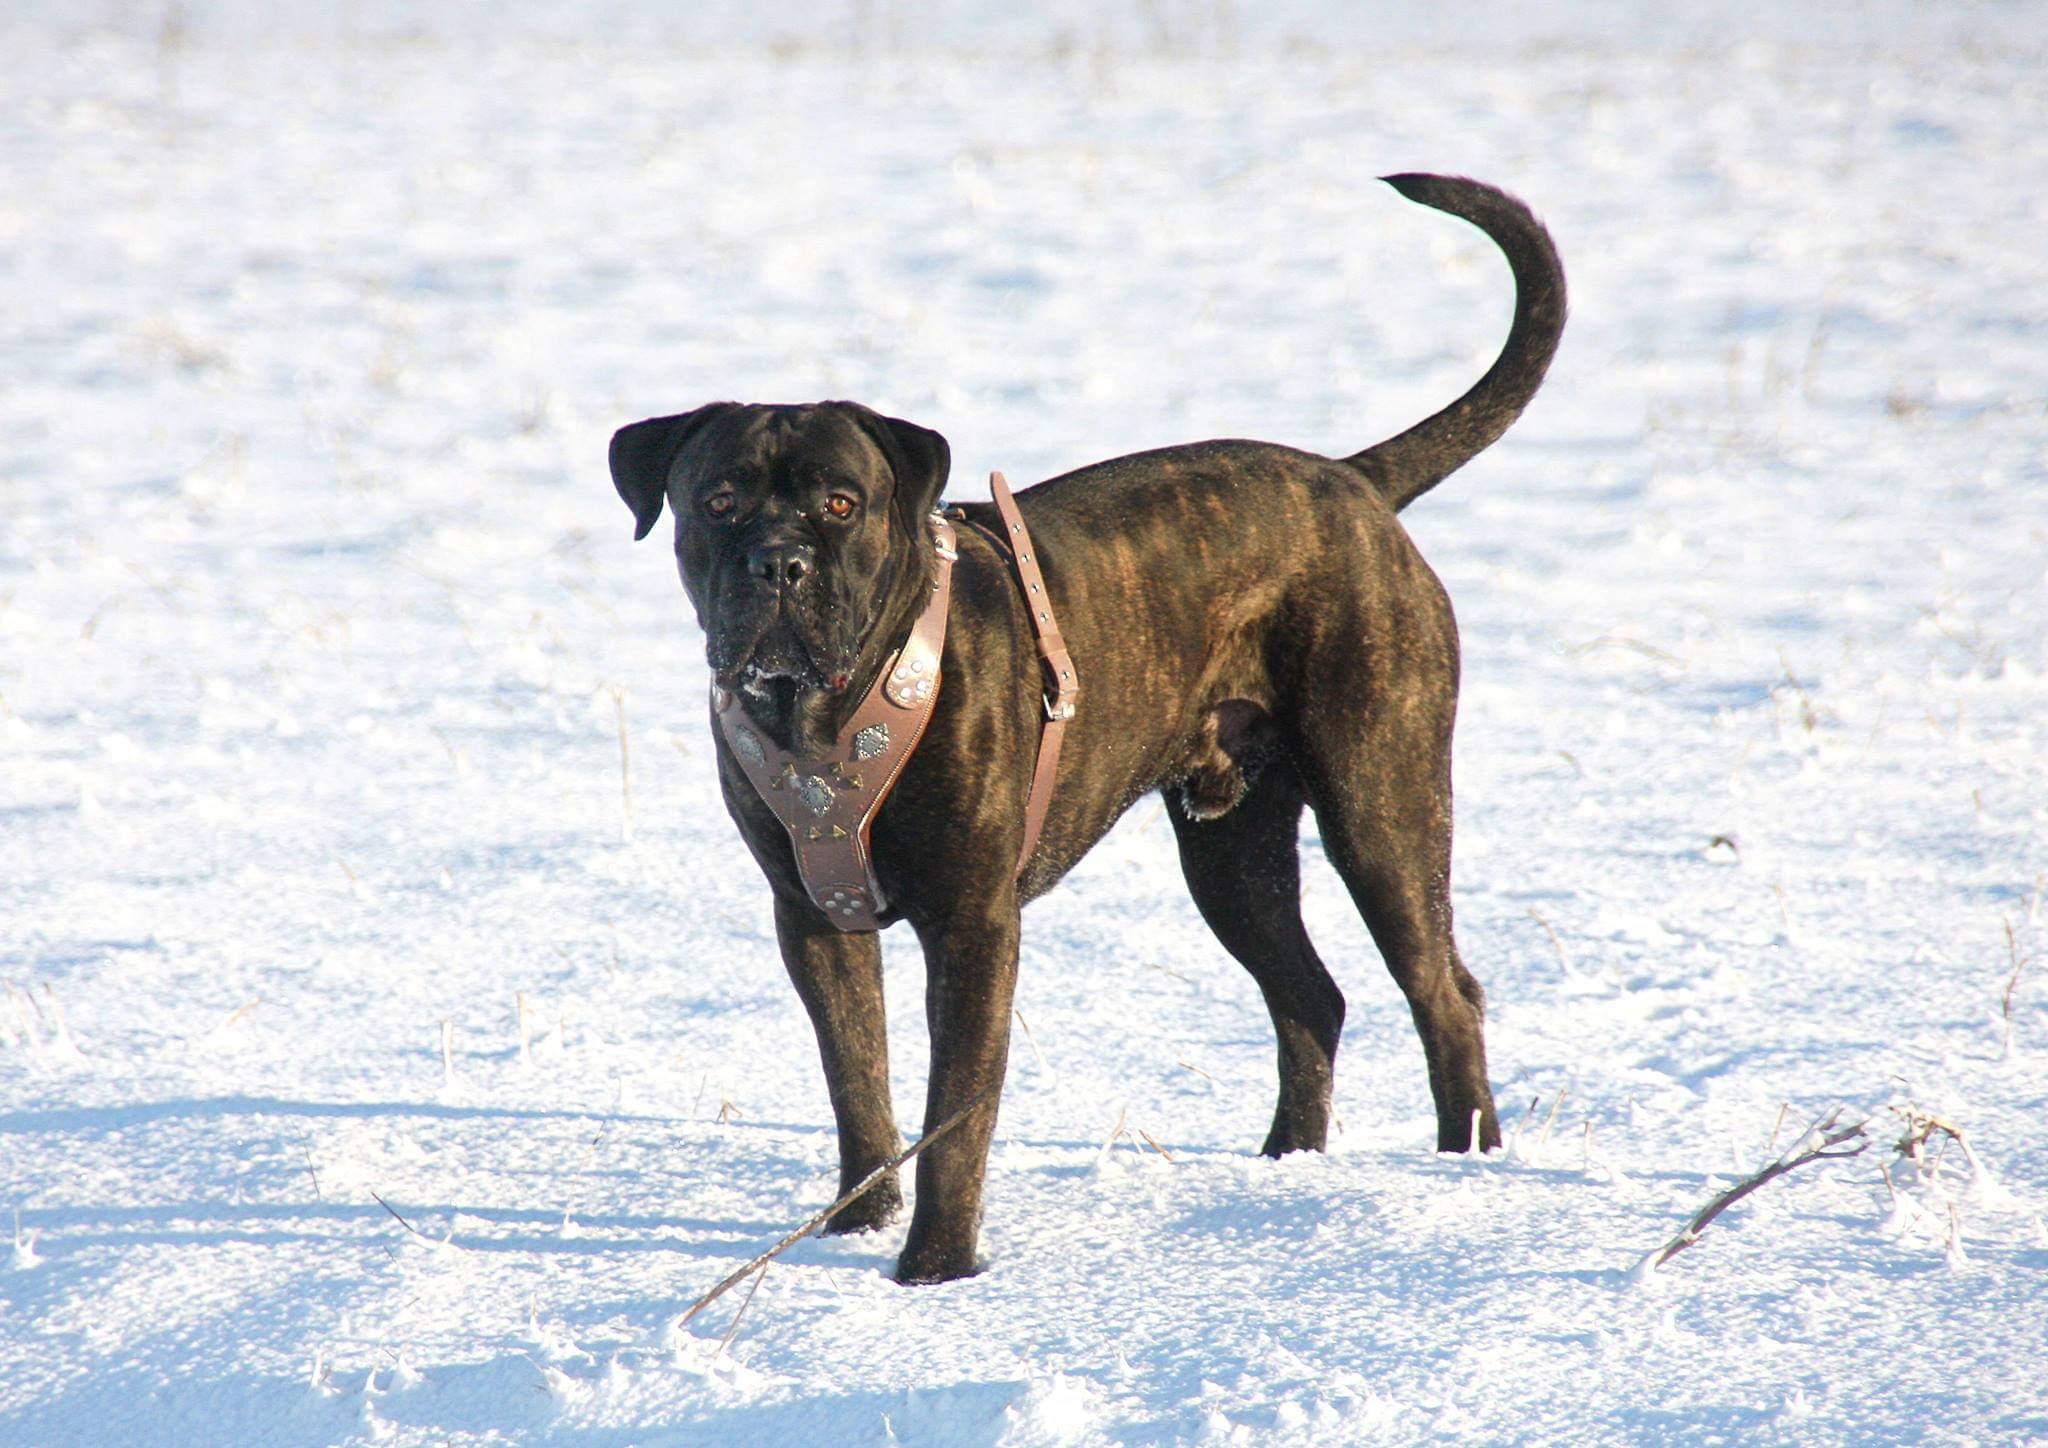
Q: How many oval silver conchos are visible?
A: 3